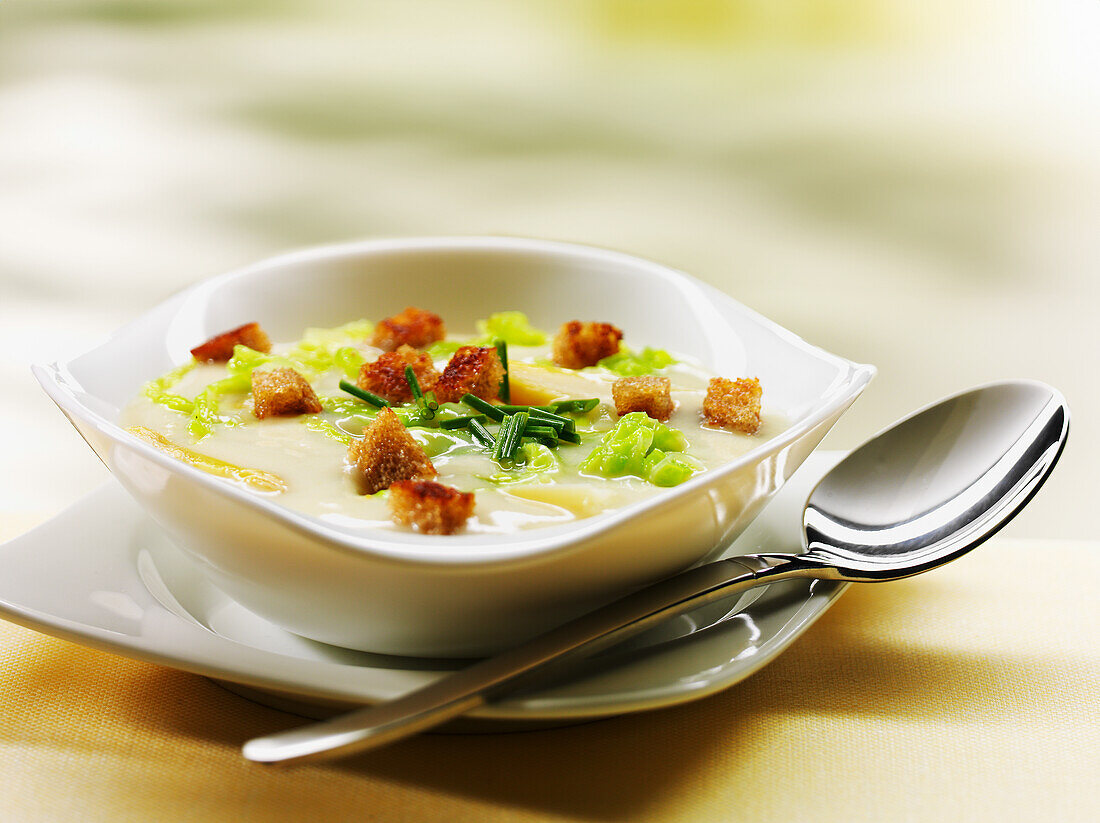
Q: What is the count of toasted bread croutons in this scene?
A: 10